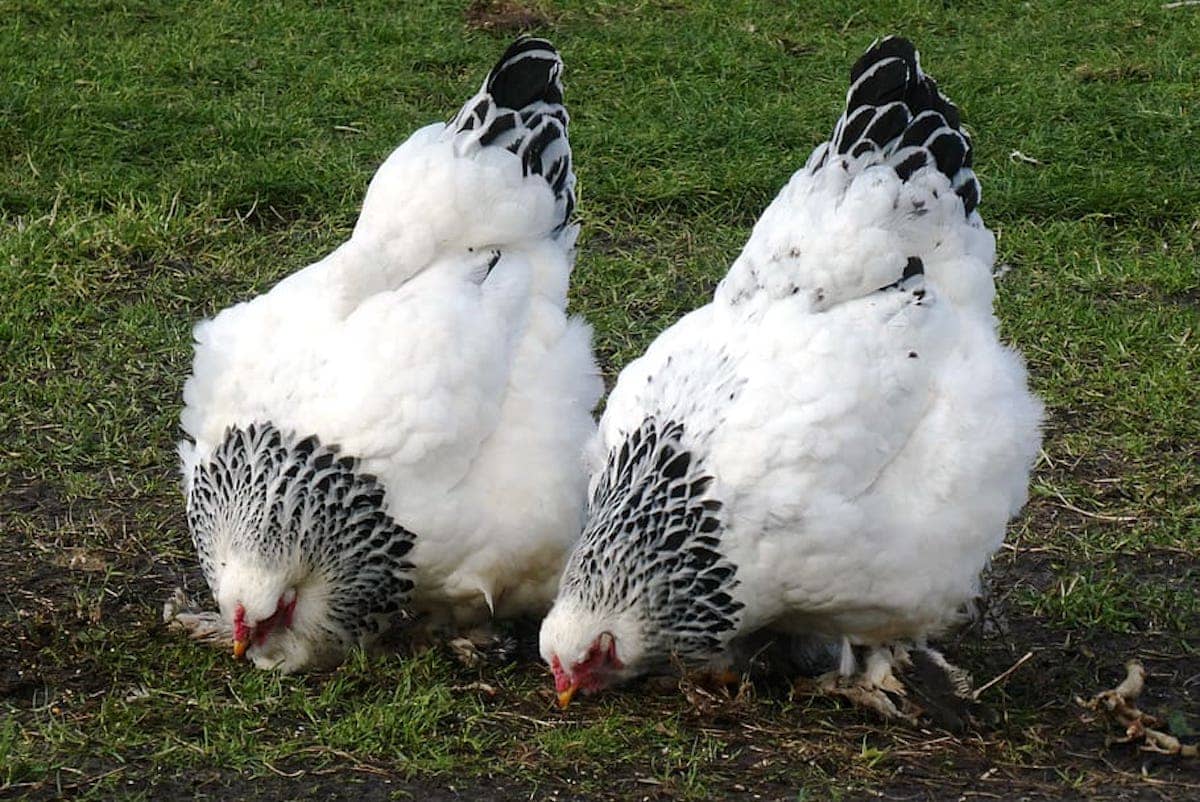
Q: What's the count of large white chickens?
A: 2